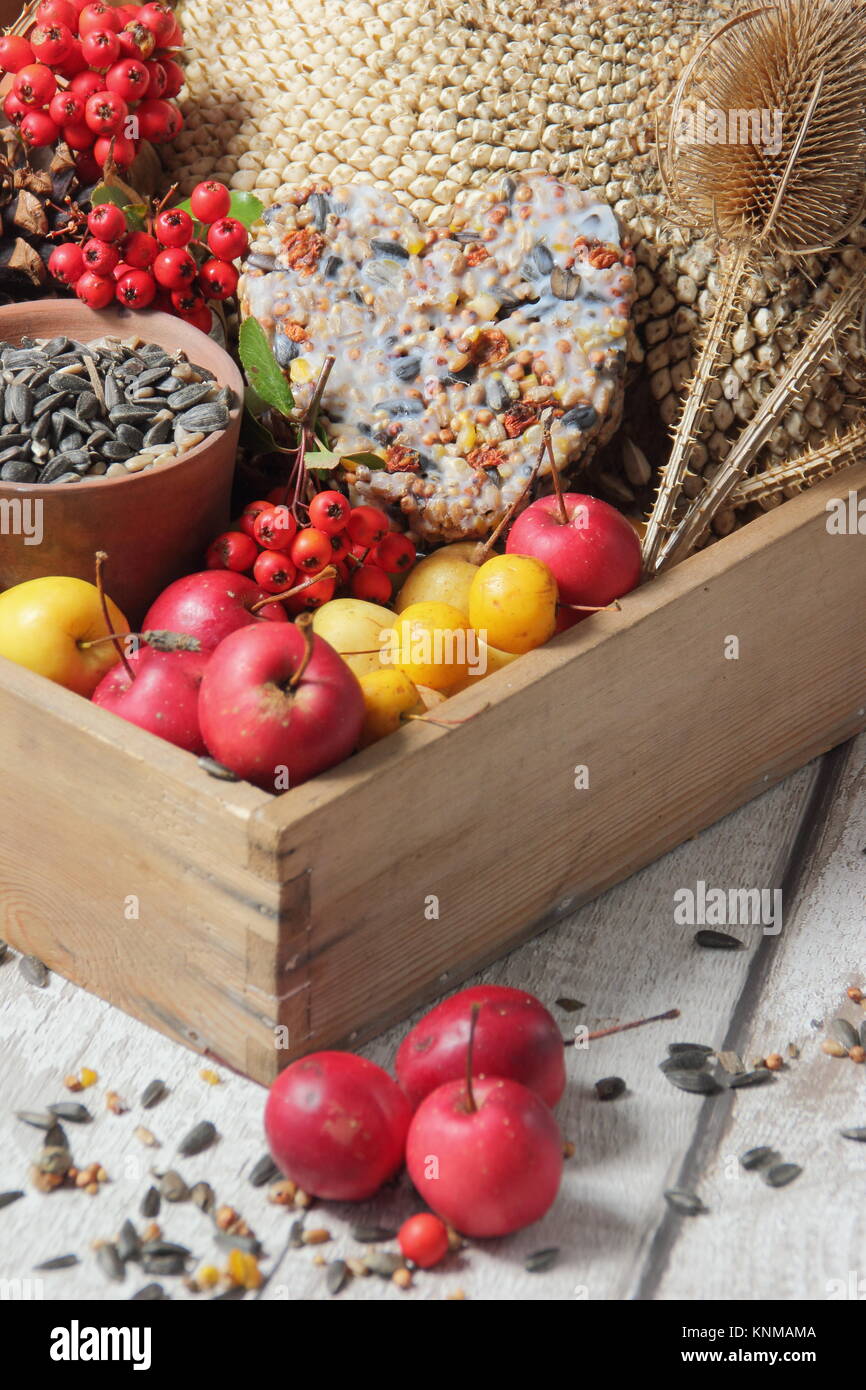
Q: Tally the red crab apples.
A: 7